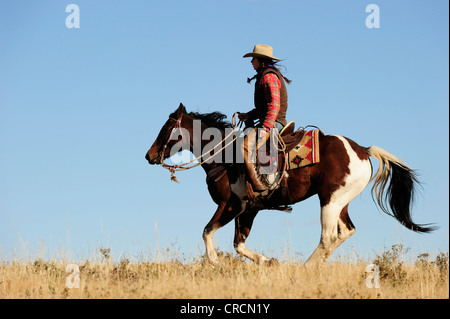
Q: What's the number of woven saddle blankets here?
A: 1